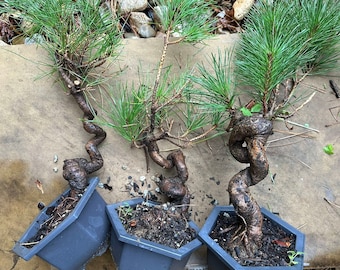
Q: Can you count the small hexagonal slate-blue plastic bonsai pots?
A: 3